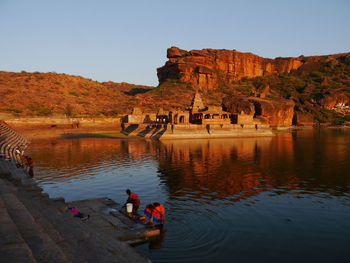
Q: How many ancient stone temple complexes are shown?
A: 1